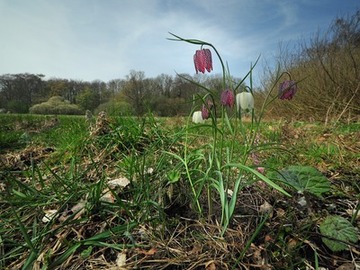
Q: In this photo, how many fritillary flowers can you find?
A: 6